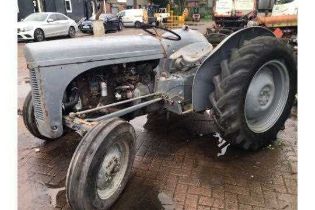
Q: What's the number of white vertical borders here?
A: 2